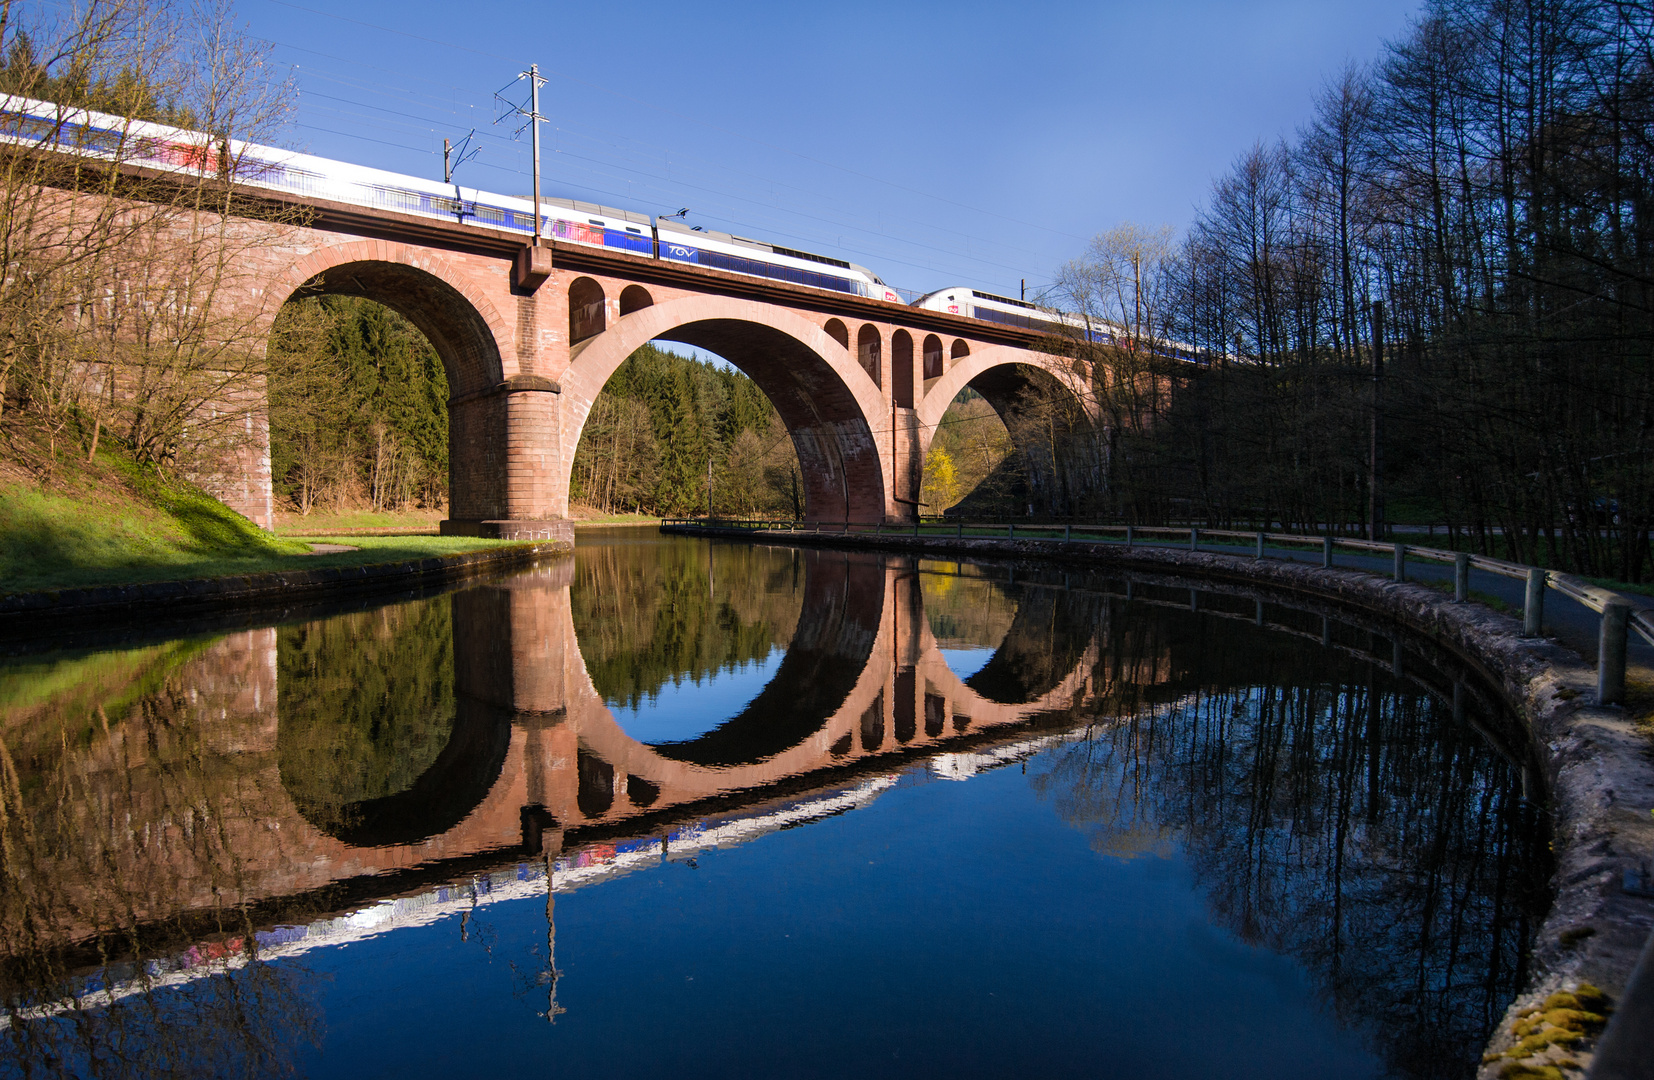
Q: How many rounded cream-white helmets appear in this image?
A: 0